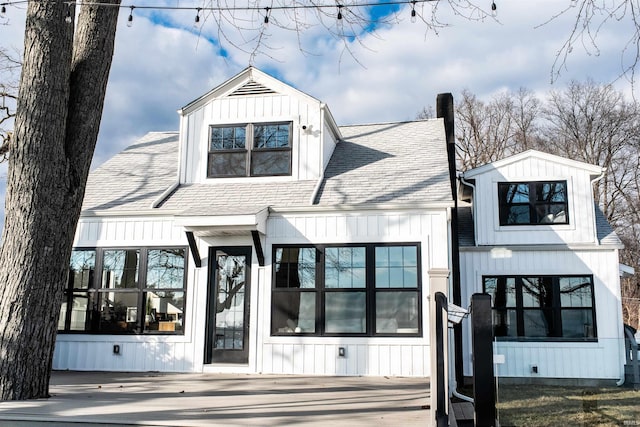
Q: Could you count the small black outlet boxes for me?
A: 3